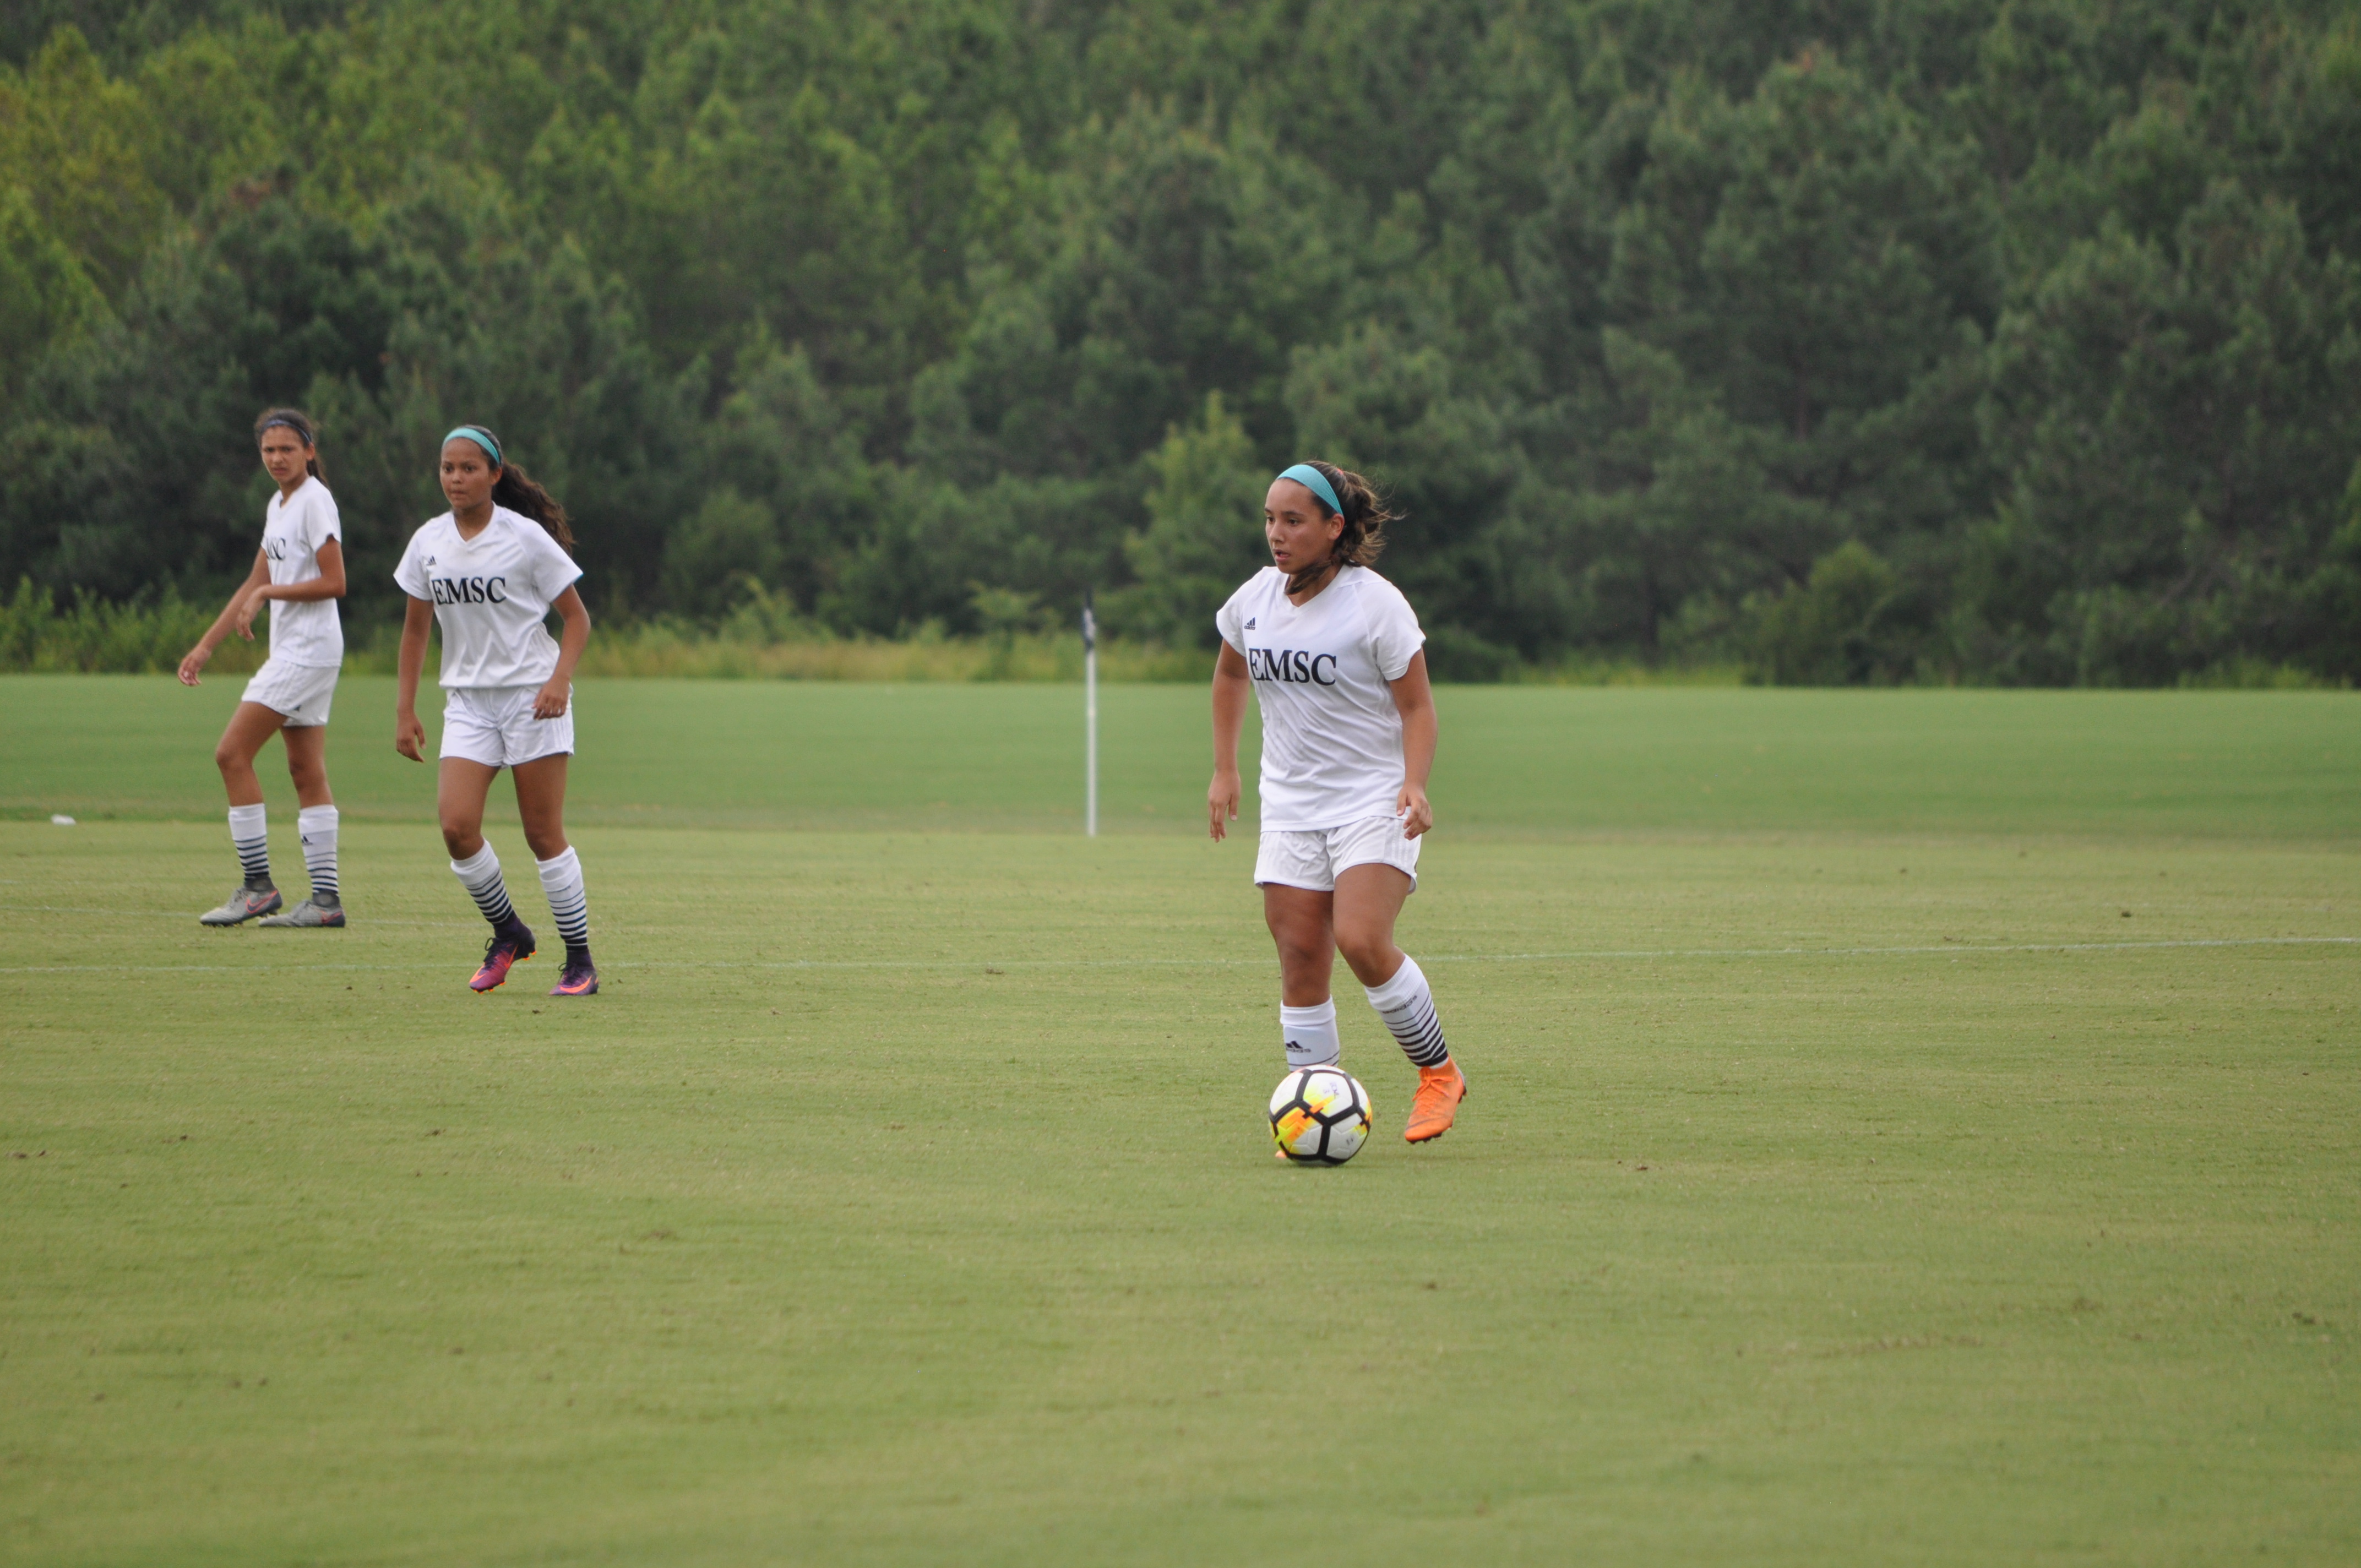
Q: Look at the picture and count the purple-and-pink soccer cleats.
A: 2